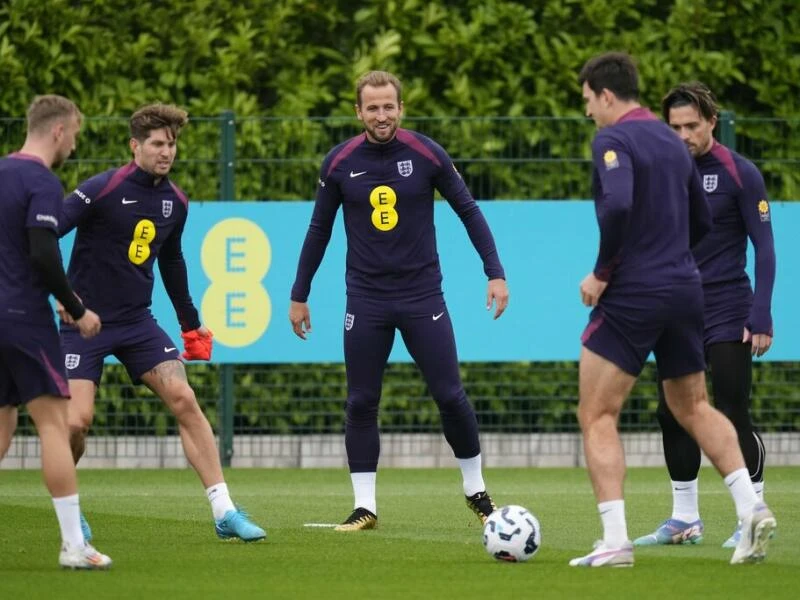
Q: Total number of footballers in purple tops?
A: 5